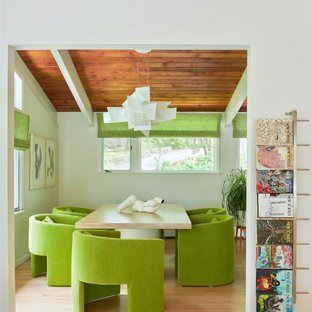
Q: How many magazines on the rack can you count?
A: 8